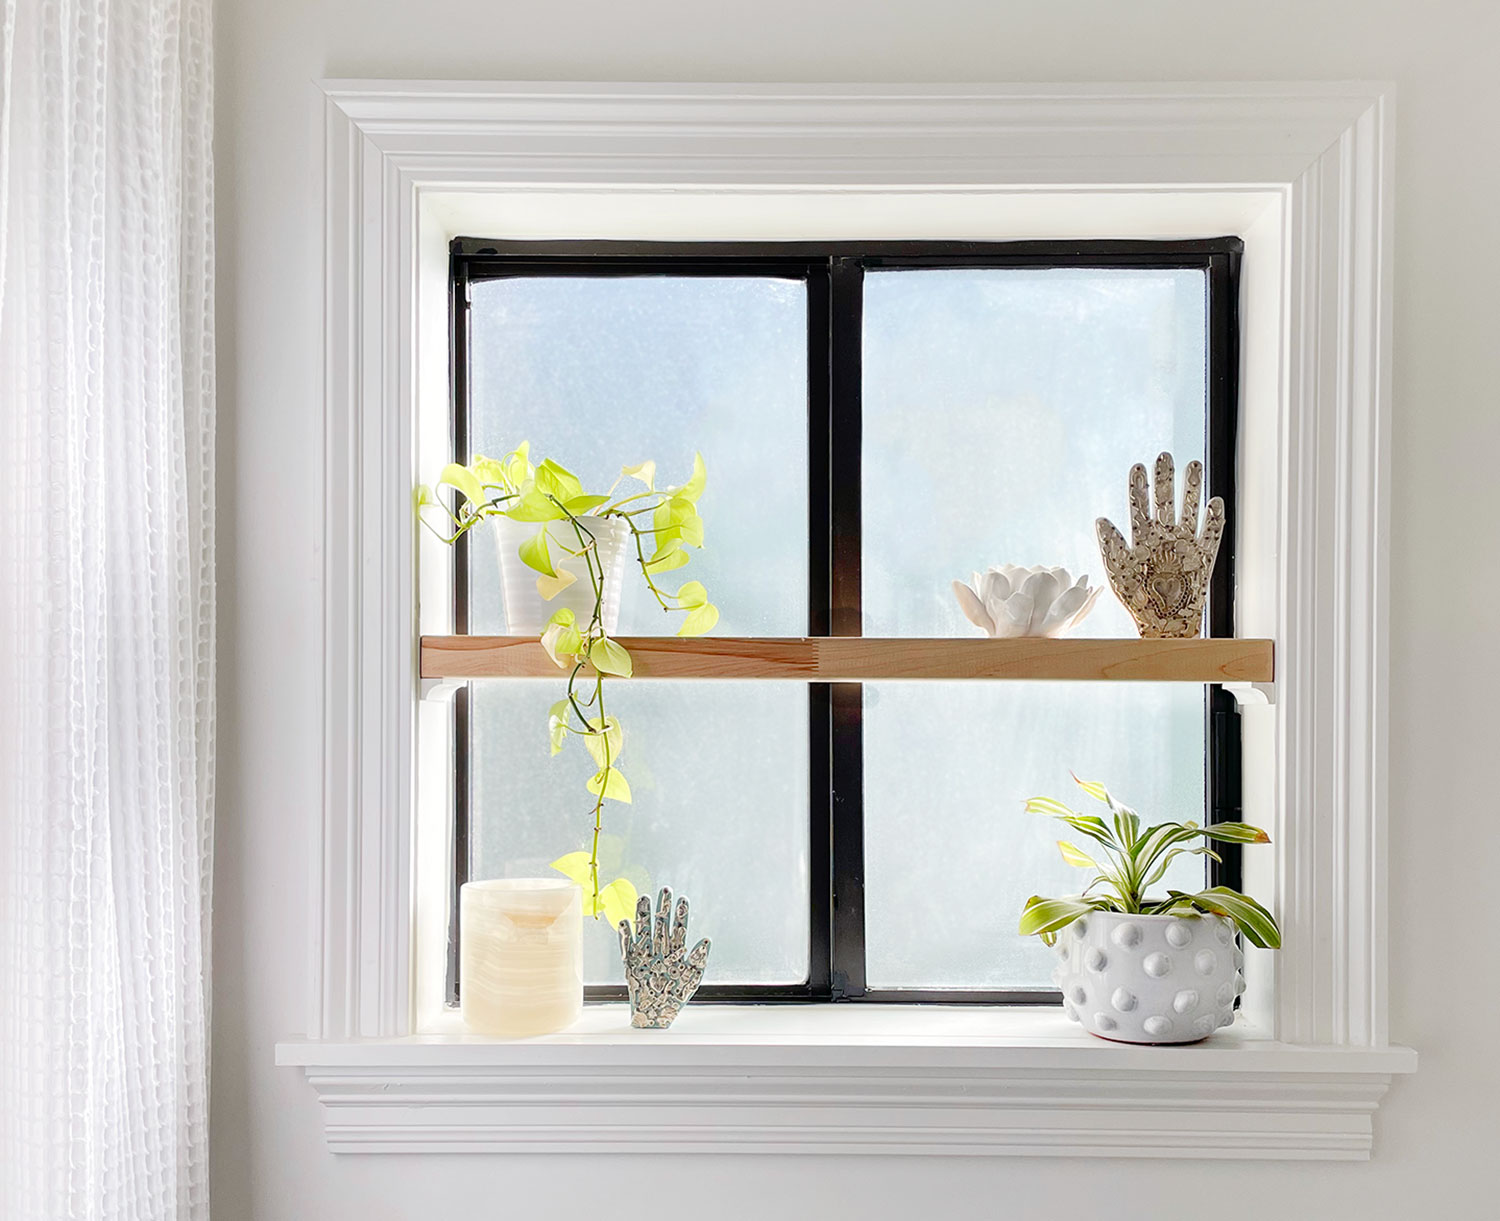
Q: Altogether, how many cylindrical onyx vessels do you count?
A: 1